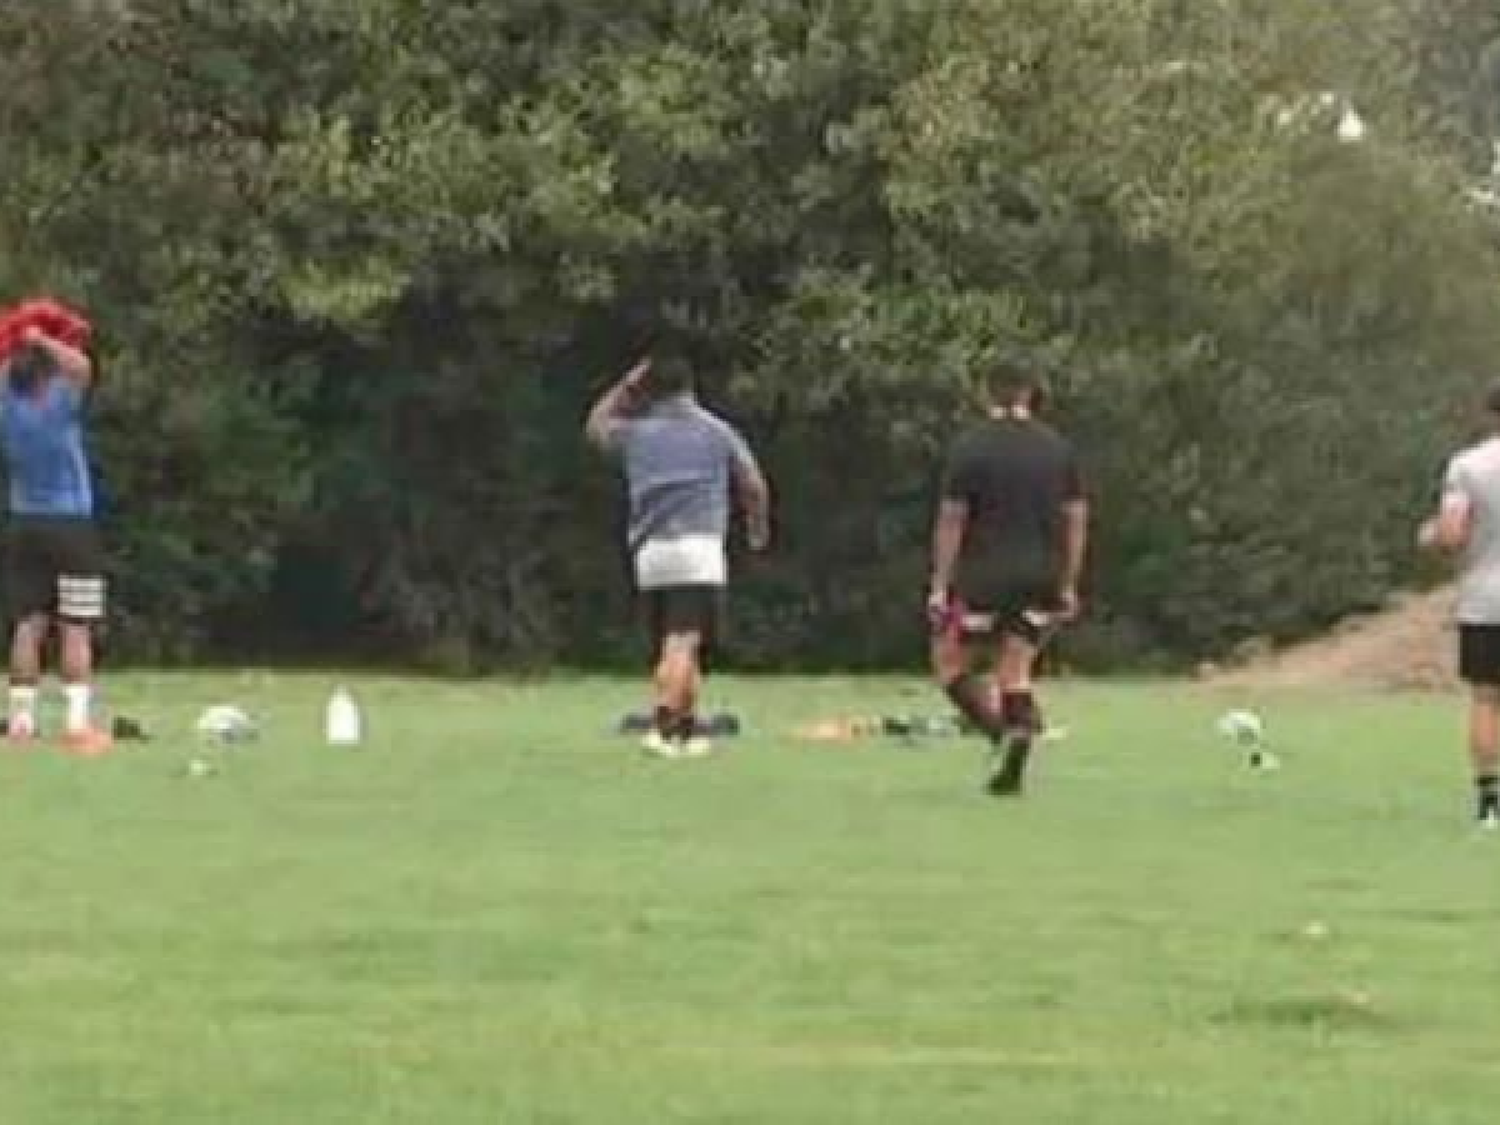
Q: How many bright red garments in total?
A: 1